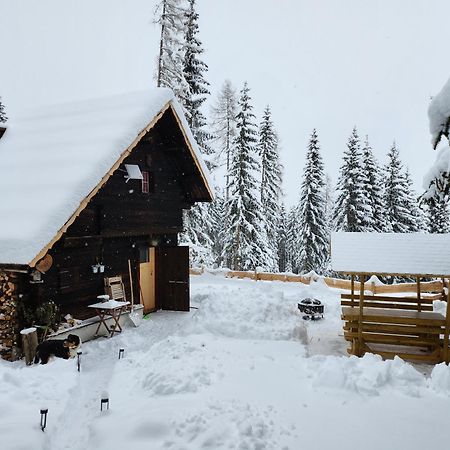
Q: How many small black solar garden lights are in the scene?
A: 4